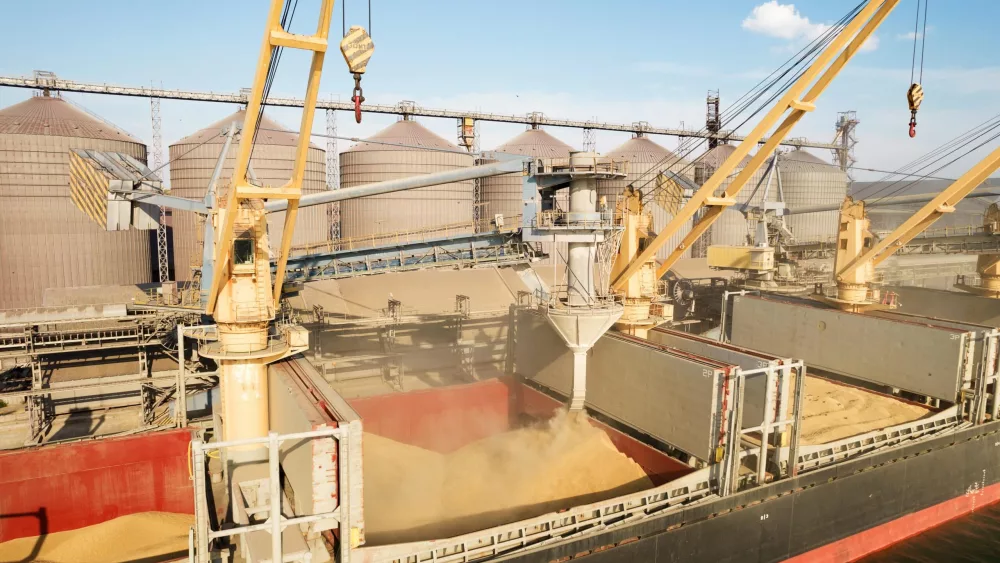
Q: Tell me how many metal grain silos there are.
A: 7